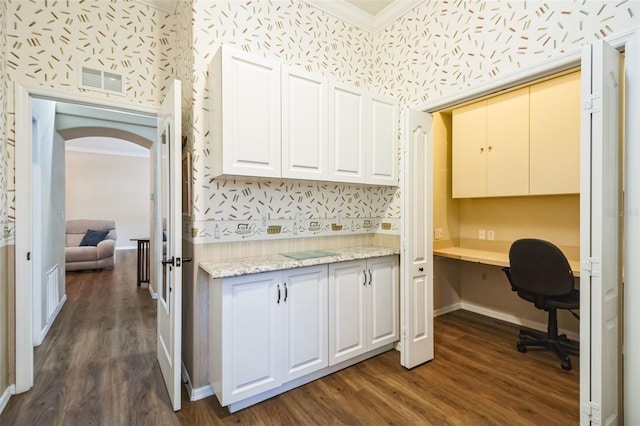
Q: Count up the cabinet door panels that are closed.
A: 11